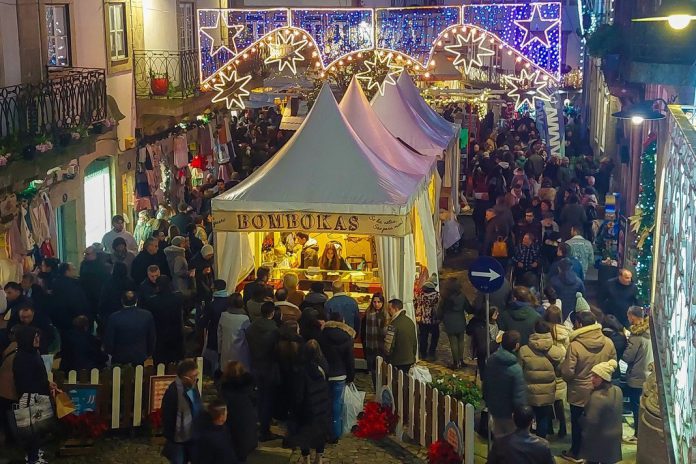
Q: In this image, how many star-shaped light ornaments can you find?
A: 7